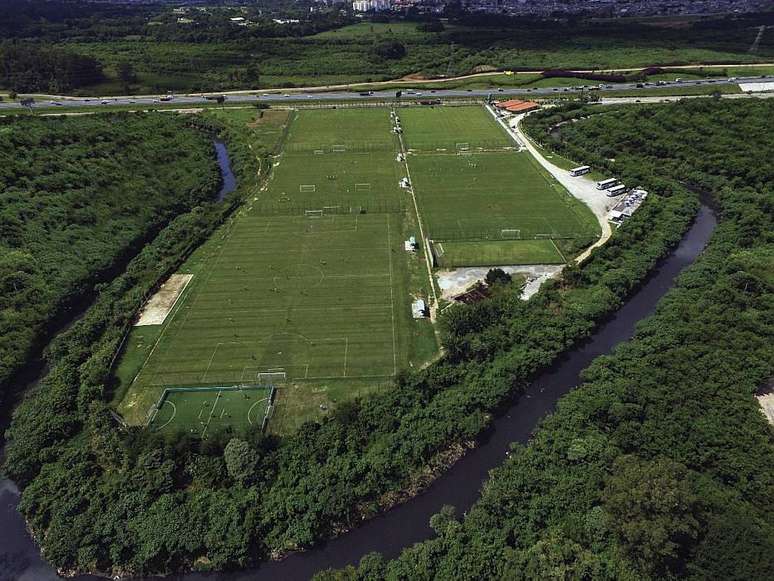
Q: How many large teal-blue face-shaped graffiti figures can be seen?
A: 0